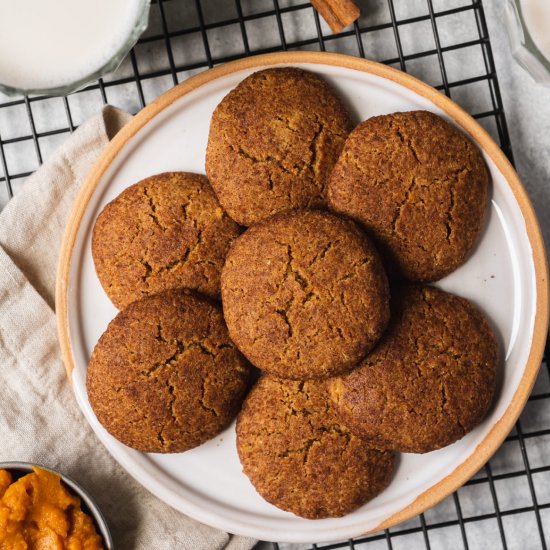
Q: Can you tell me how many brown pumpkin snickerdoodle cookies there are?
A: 7